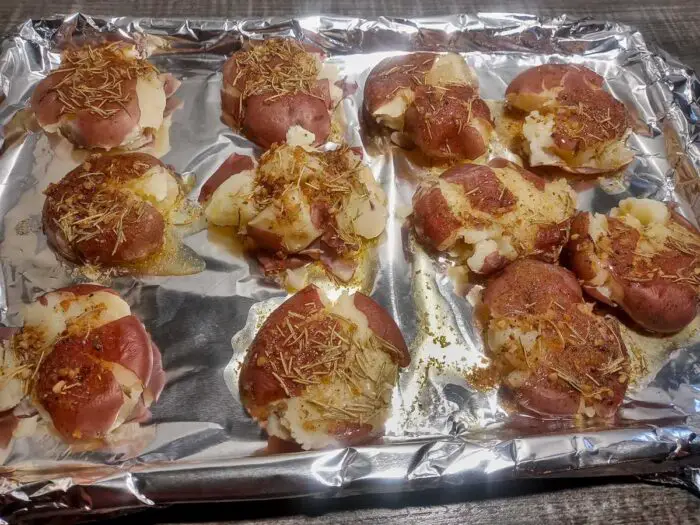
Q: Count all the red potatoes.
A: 11